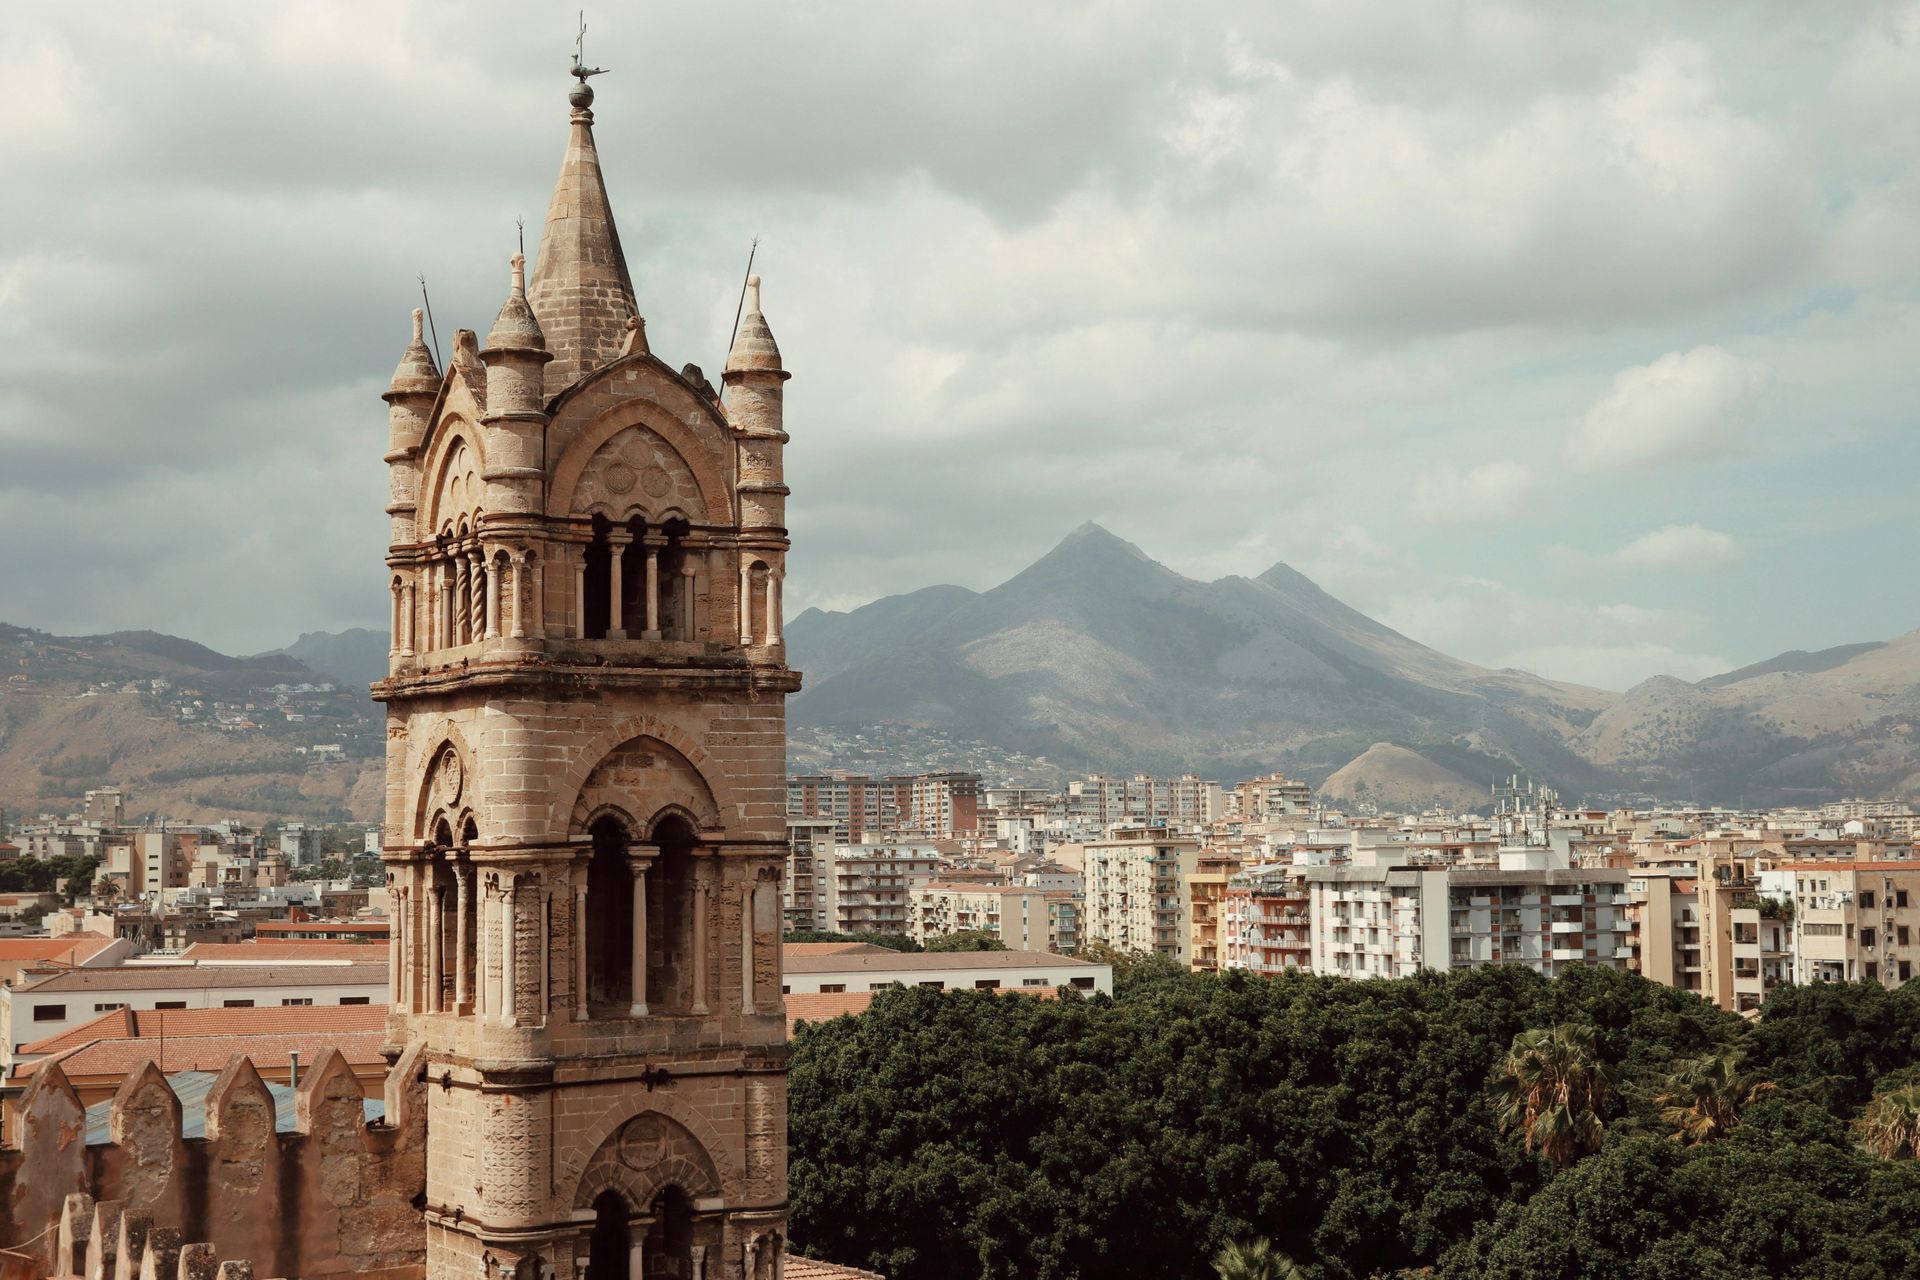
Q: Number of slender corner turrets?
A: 3